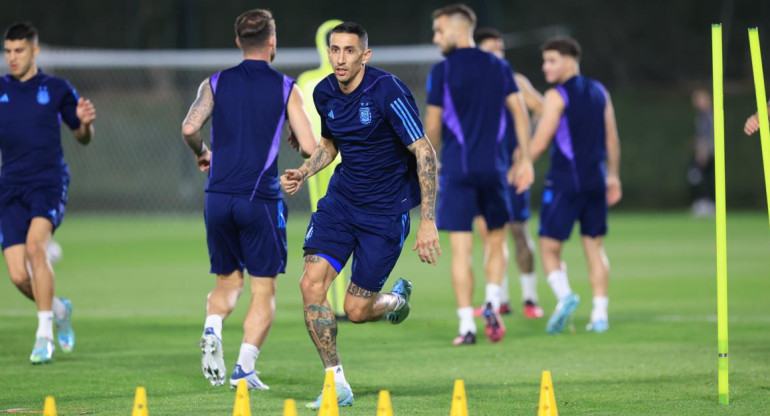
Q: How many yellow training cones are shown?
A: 8